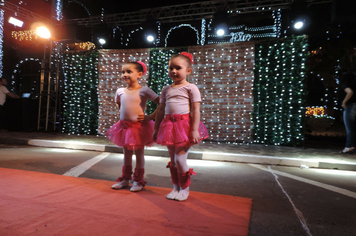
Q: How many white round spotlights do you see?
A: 4